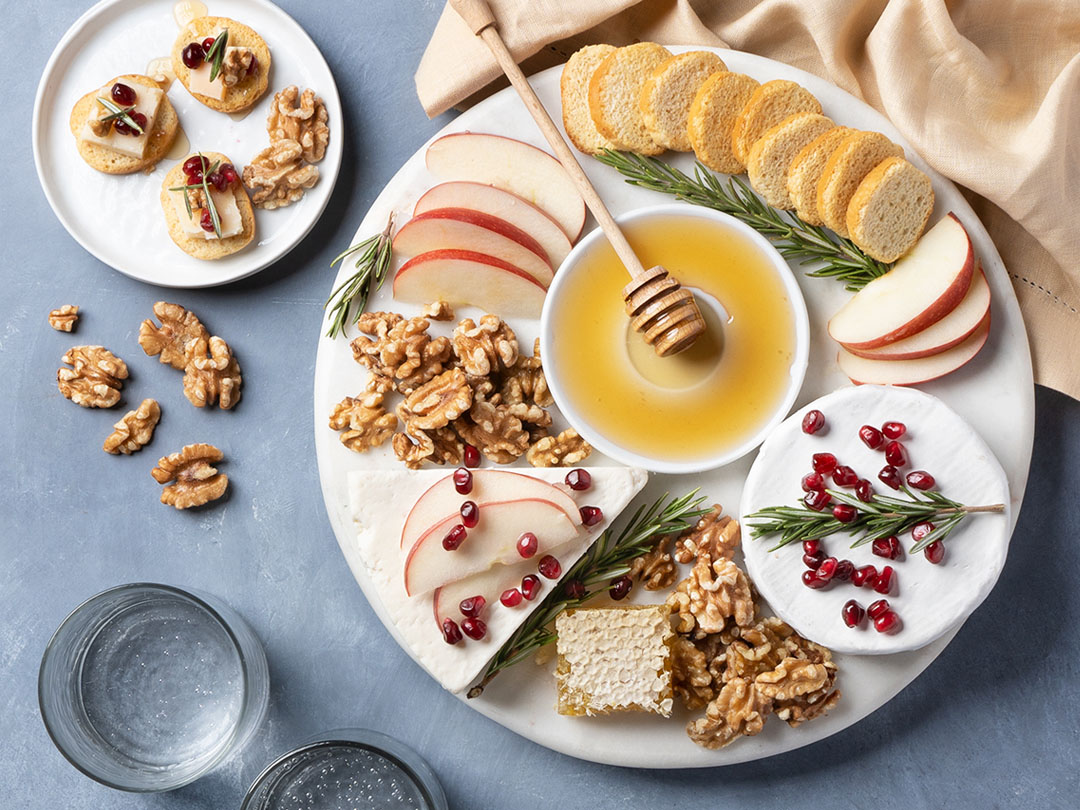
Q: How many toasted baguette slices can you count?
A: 12